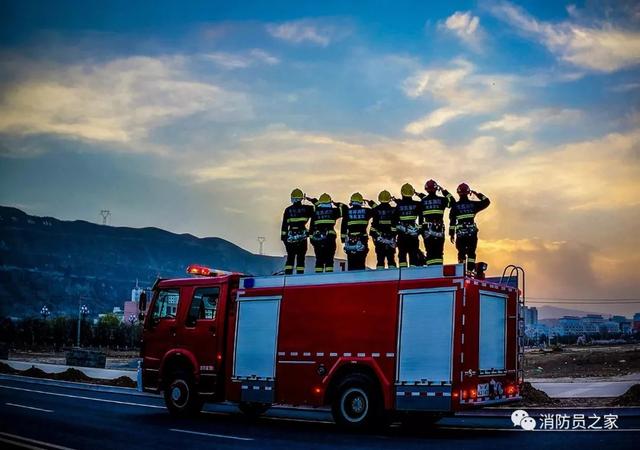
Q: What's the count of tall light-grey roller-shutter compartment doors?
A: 3